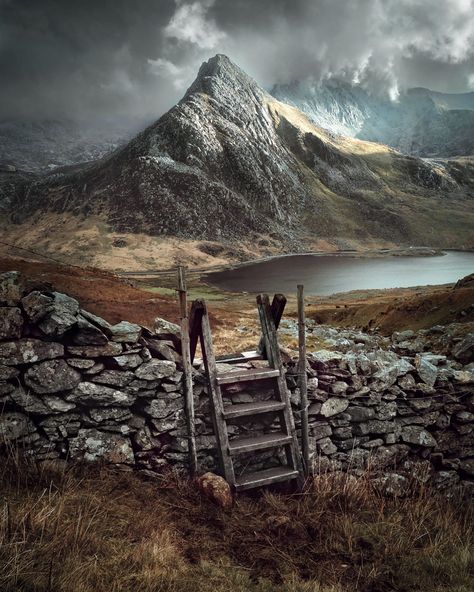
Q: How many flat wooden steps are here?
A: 4